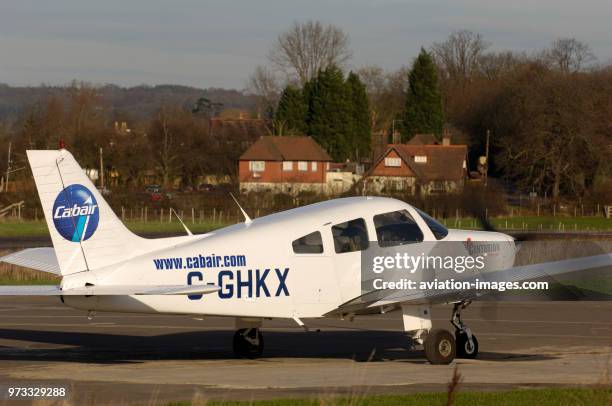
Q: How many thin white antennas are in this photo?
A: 2